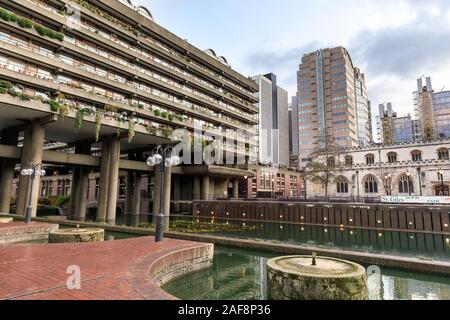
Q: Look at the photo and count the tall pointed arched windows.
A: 3